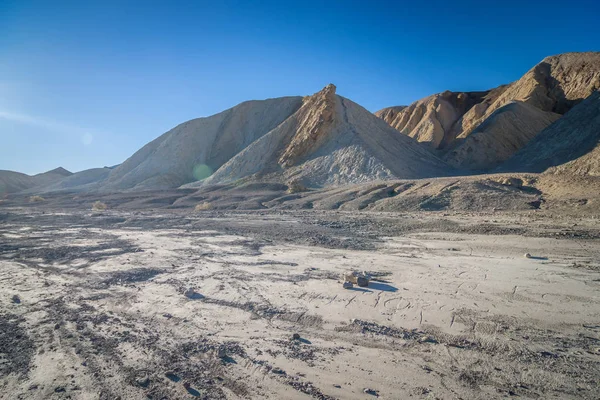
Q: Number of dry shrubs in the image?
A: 3